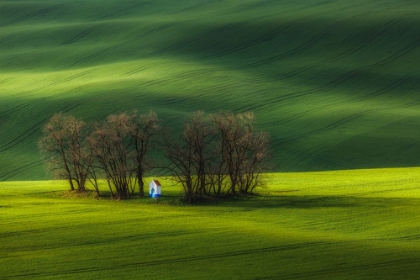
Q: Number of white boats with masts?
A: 0